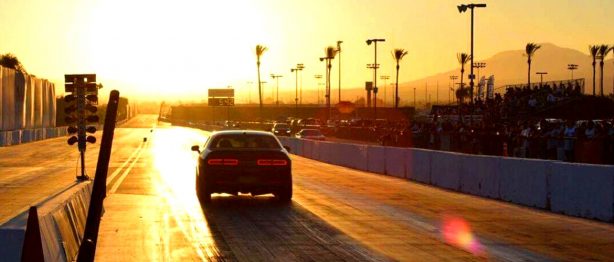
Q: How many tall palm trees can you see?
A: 7